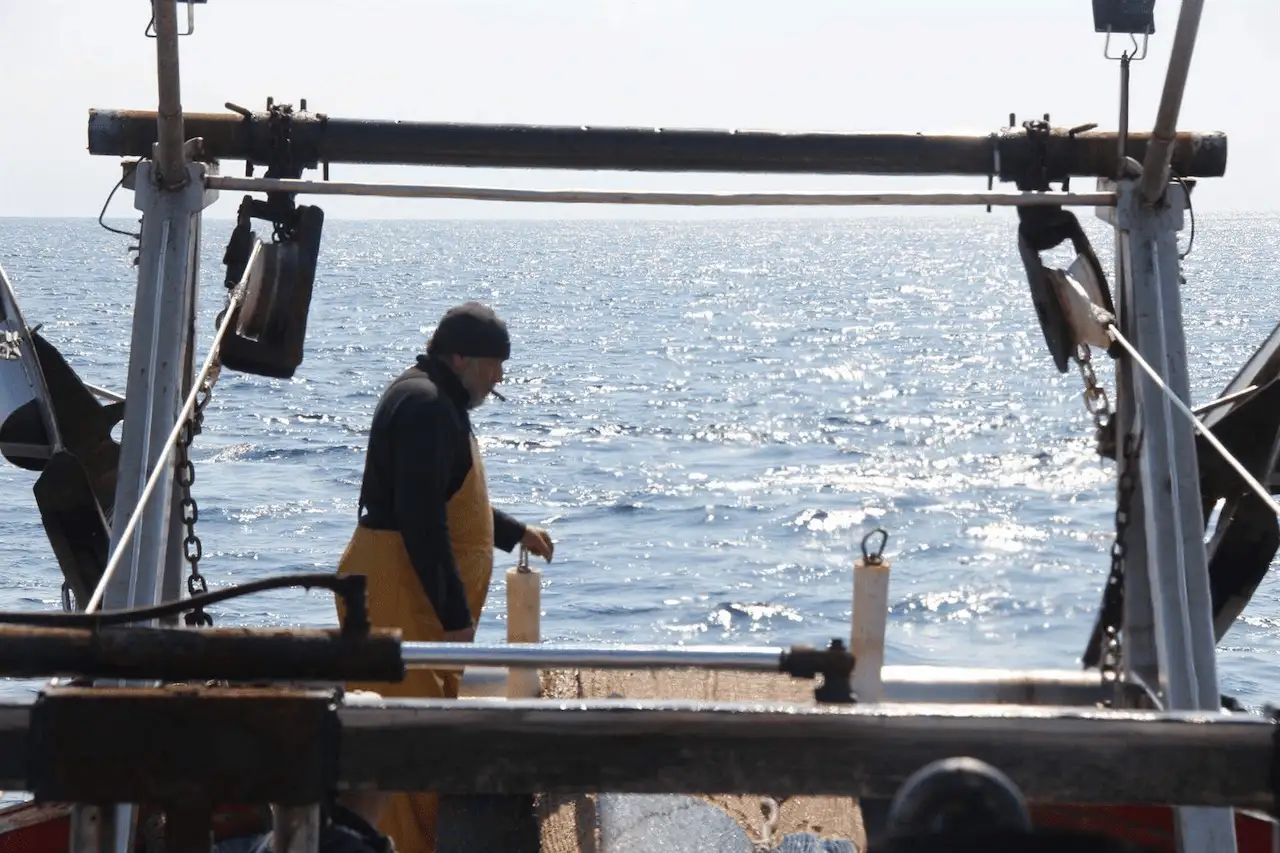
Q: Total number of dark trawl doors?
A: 2